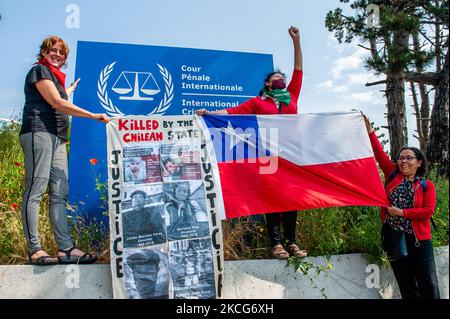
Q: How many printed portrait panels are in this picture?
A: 6